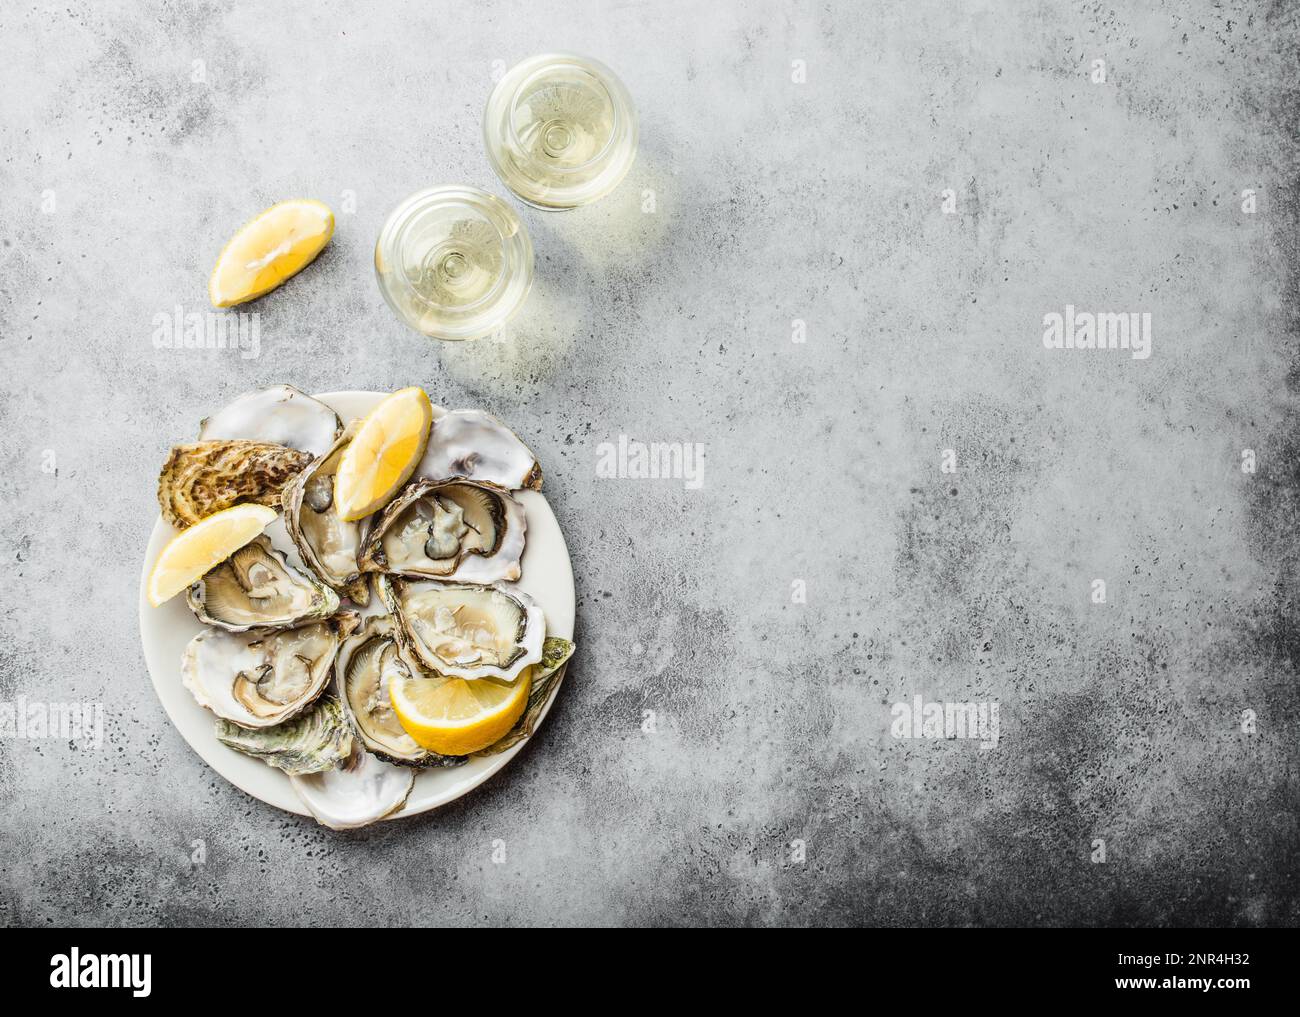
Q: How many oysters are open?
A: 6